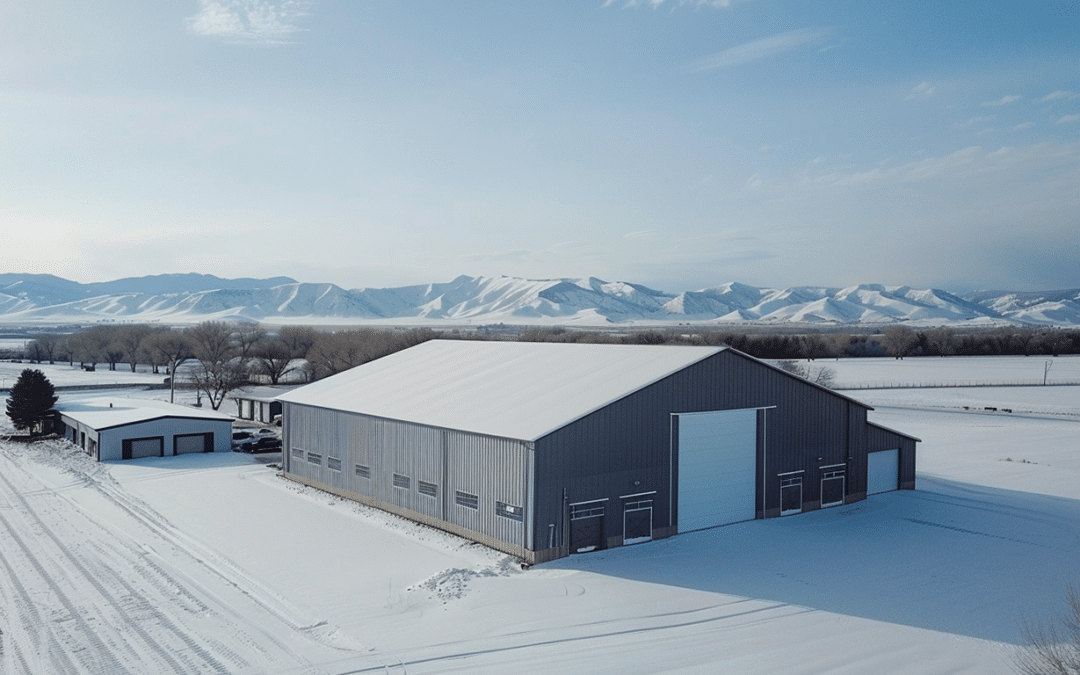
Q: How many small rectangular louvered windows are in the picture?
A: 8